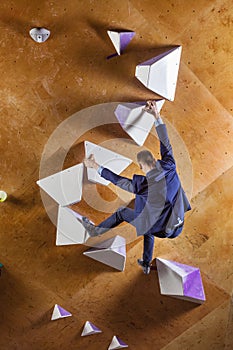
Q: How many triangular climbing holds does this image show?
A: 4